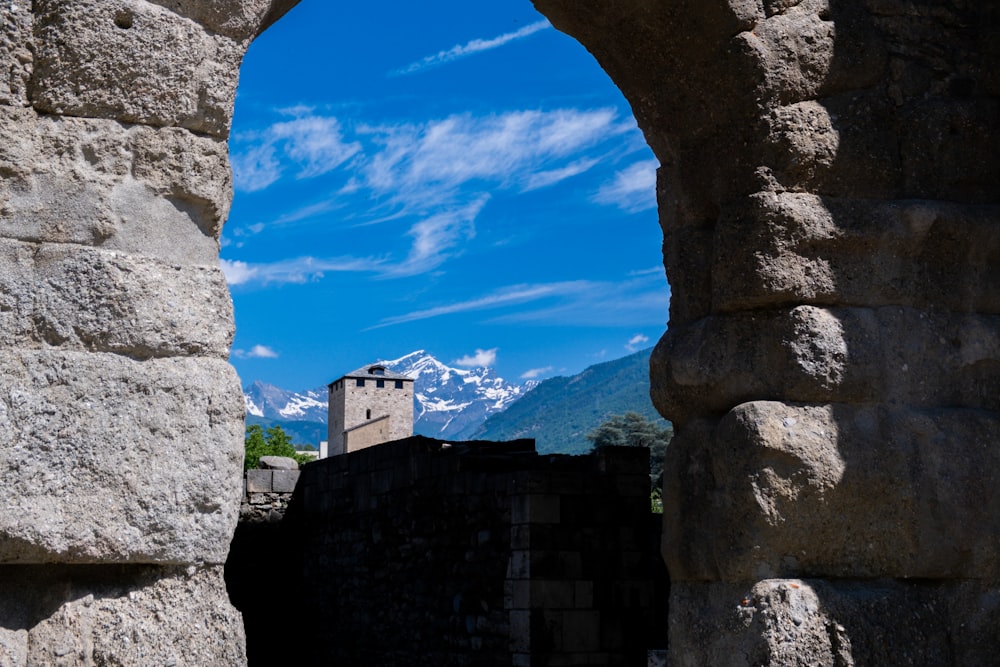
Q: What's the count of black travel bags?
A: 0